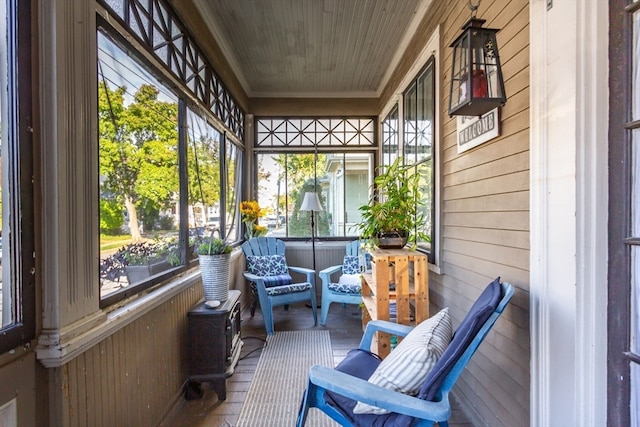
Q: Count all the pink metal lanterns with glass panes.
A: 0